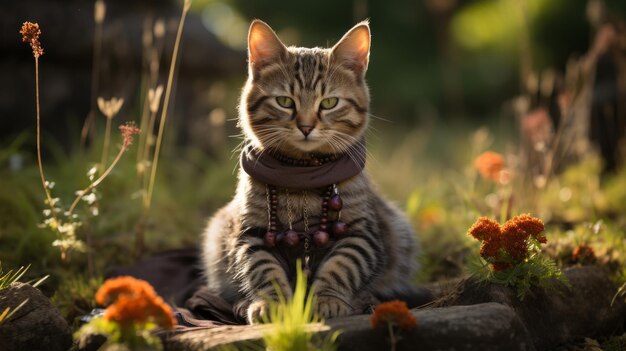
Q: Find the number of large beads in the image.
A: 5